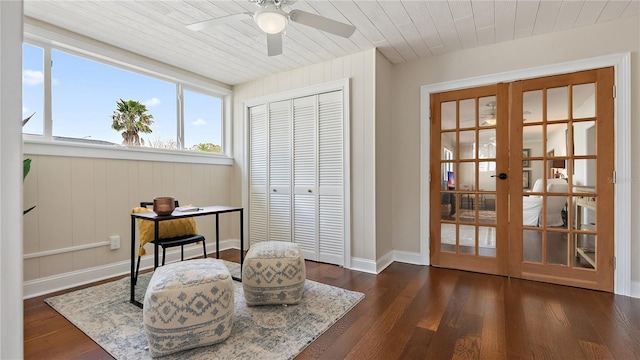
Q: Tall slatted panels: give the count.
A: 4